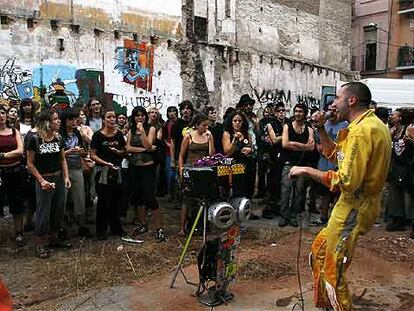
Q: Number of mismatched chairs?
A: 0